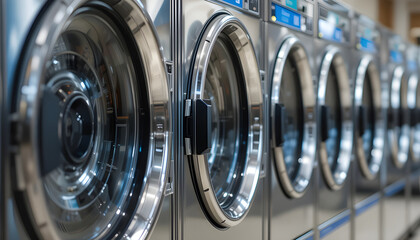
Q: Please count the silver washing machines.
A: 7